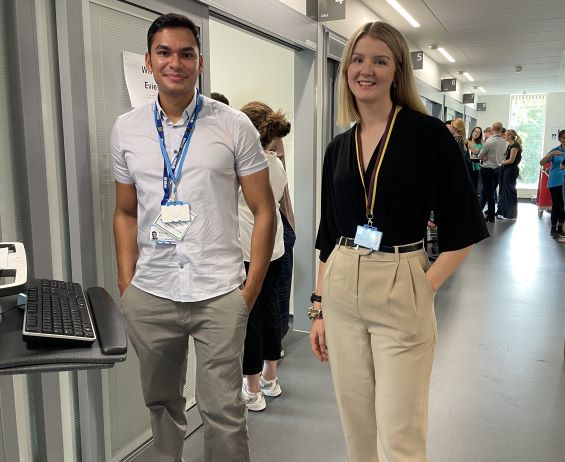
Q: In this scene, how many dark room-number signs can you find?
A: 5